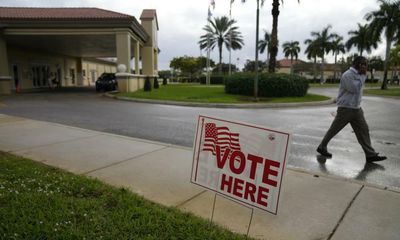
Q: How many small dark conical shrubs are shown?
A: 3